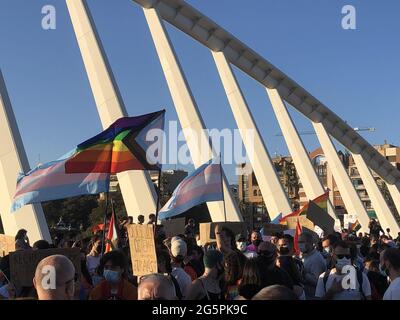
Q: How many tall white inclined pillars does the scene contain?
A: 8